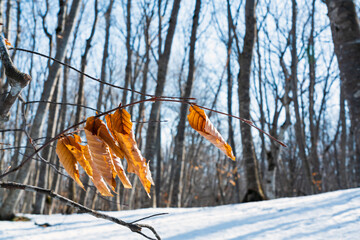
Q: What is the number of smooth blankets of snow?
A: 1